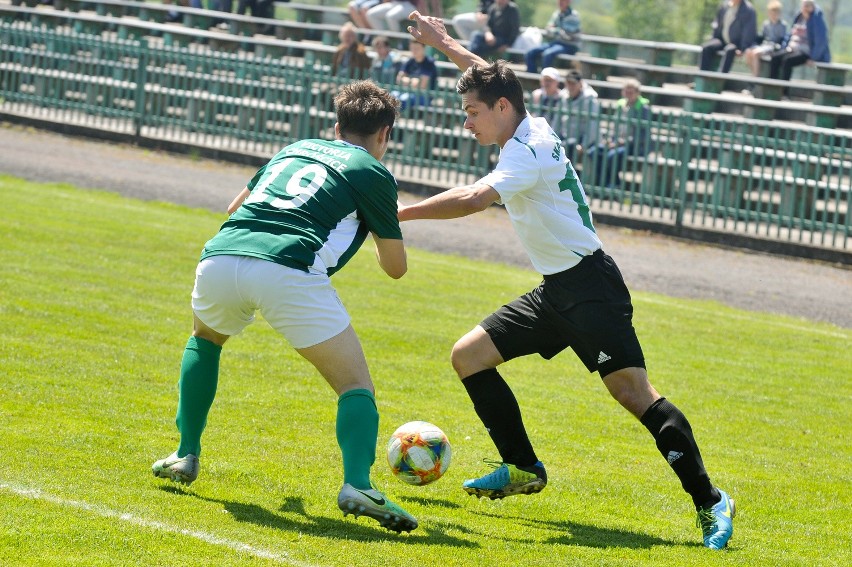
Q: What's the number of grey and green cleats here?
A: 2